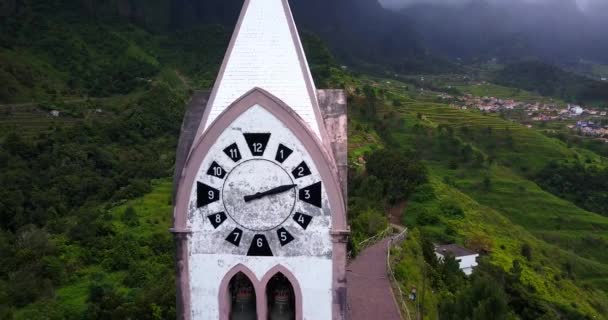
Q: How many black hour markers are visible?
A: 12